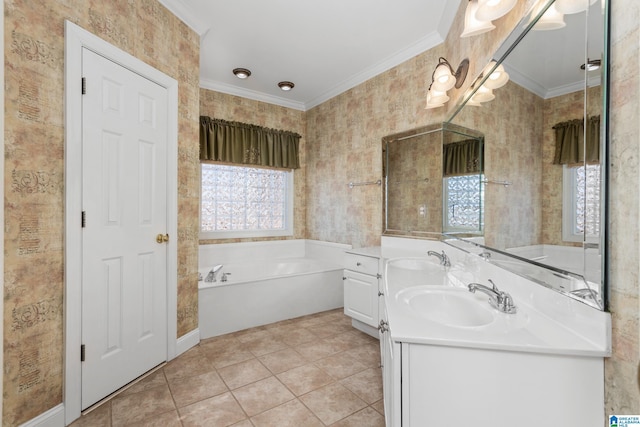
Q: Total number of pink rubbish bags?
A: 0